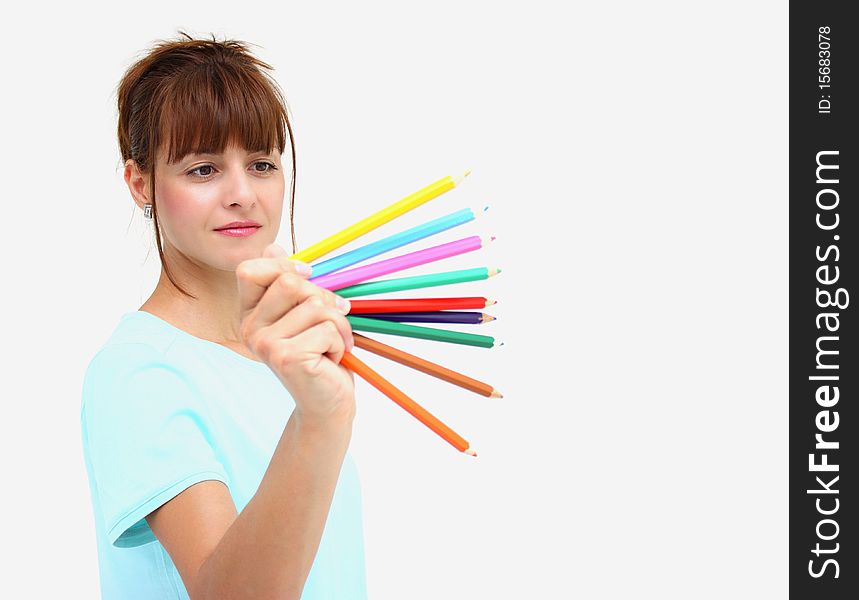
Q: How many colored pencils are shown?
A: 9